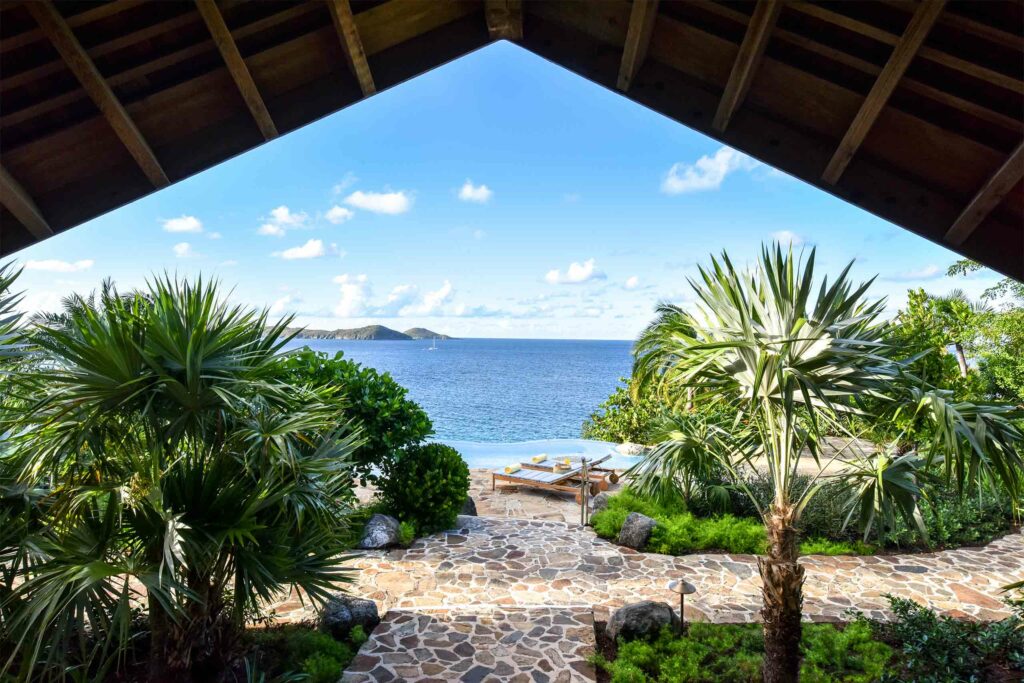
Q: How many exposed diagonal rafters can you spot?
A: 8